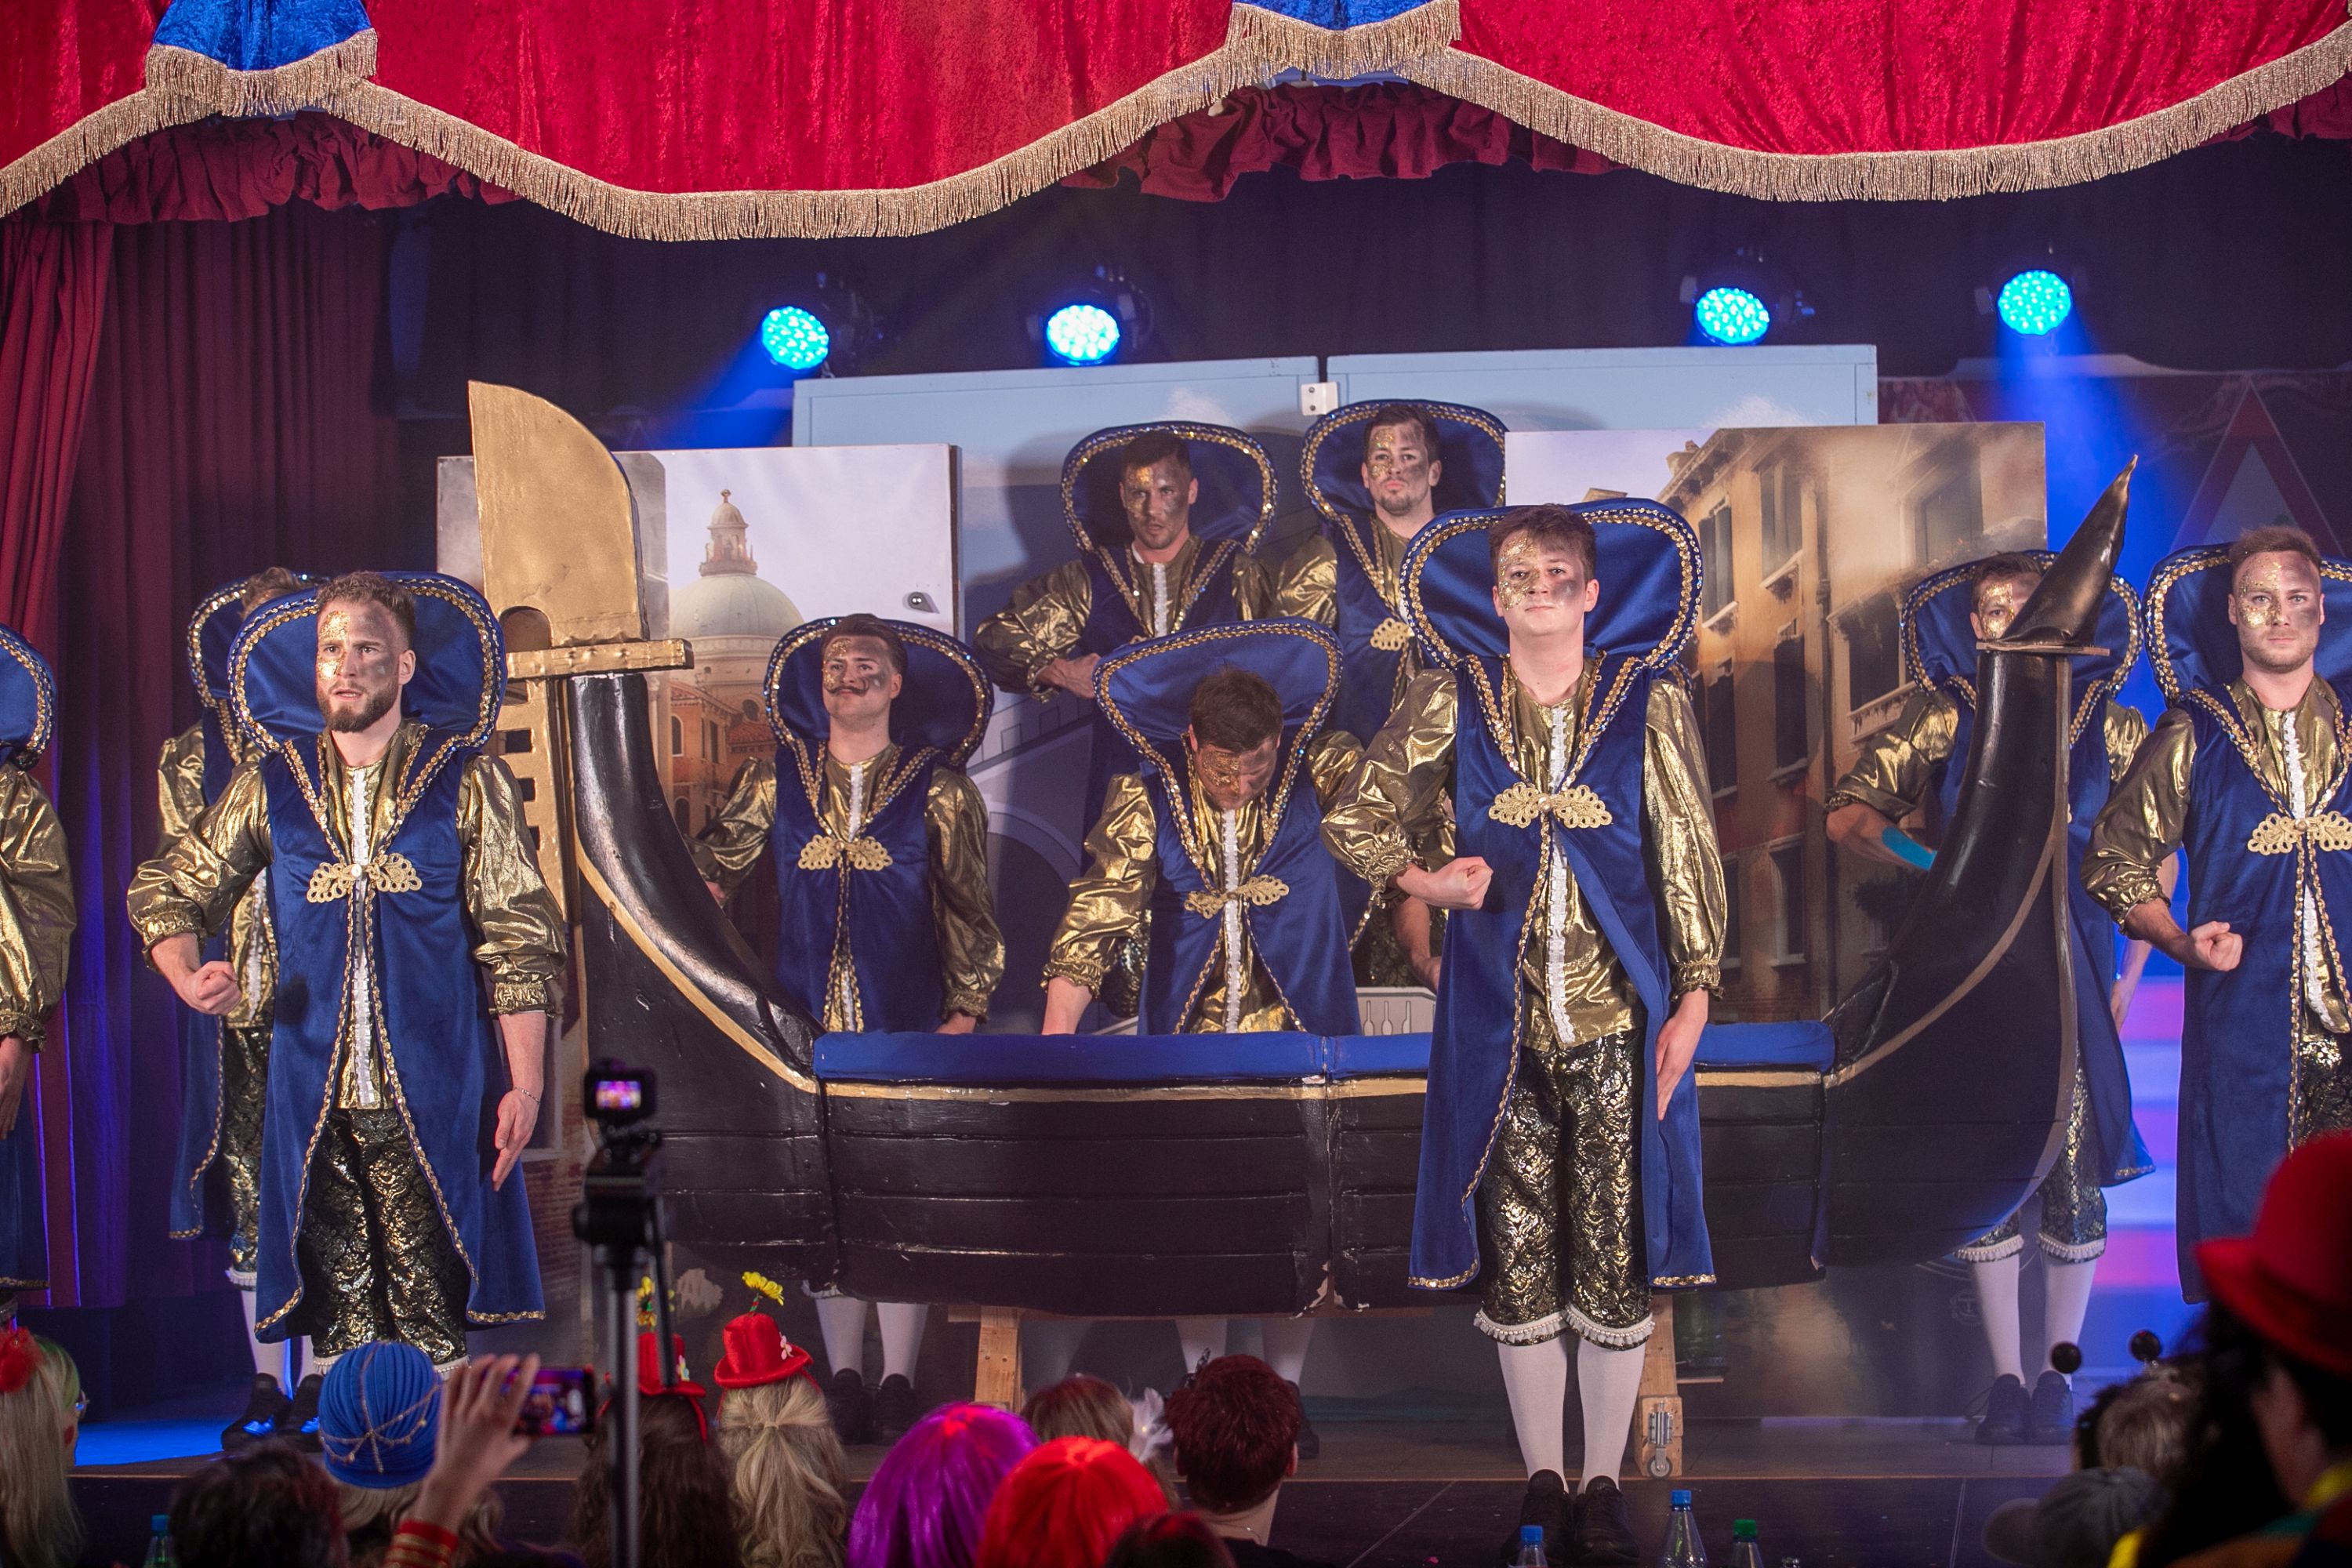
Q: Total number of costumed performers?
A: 10